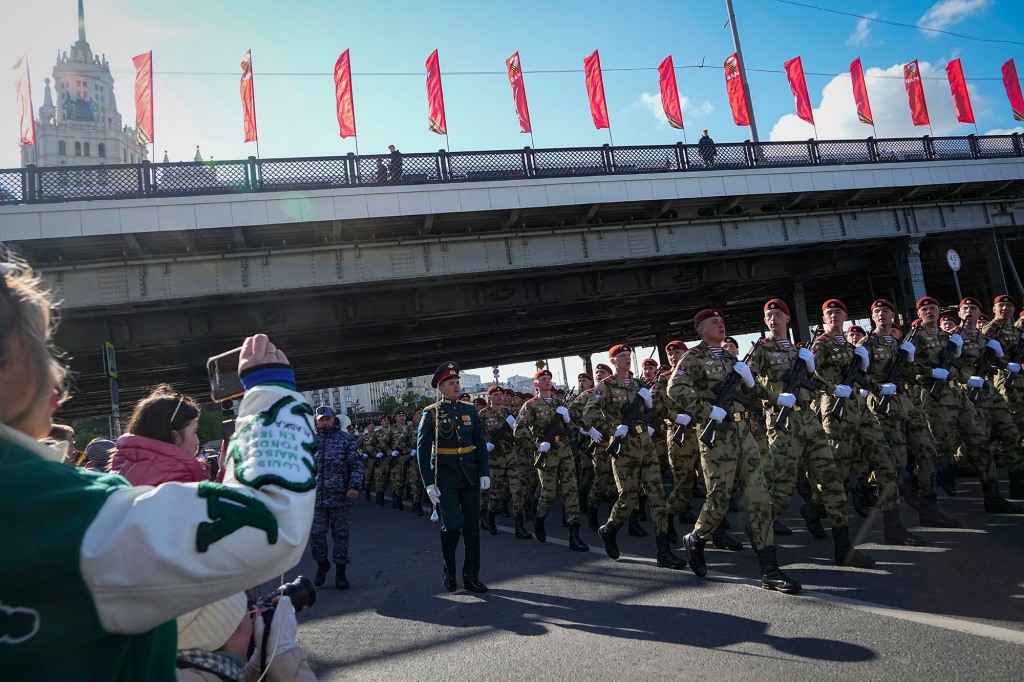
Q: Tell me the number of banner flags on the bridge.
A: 14